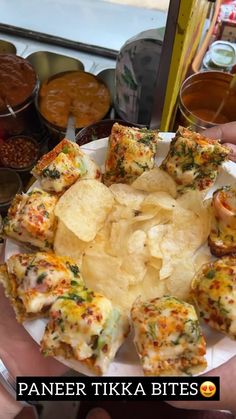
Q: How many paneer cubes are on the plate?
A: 9